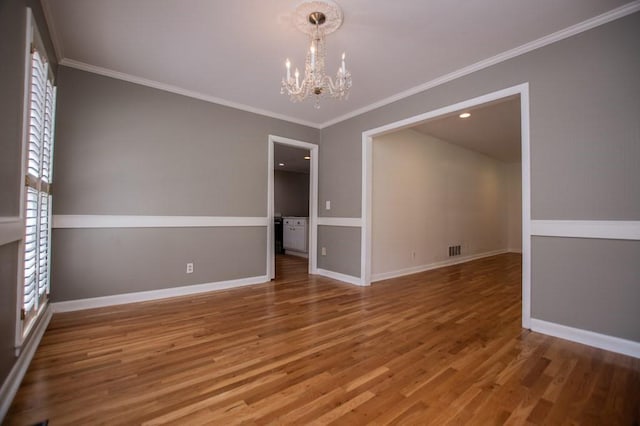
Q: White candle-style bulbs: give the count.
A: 5